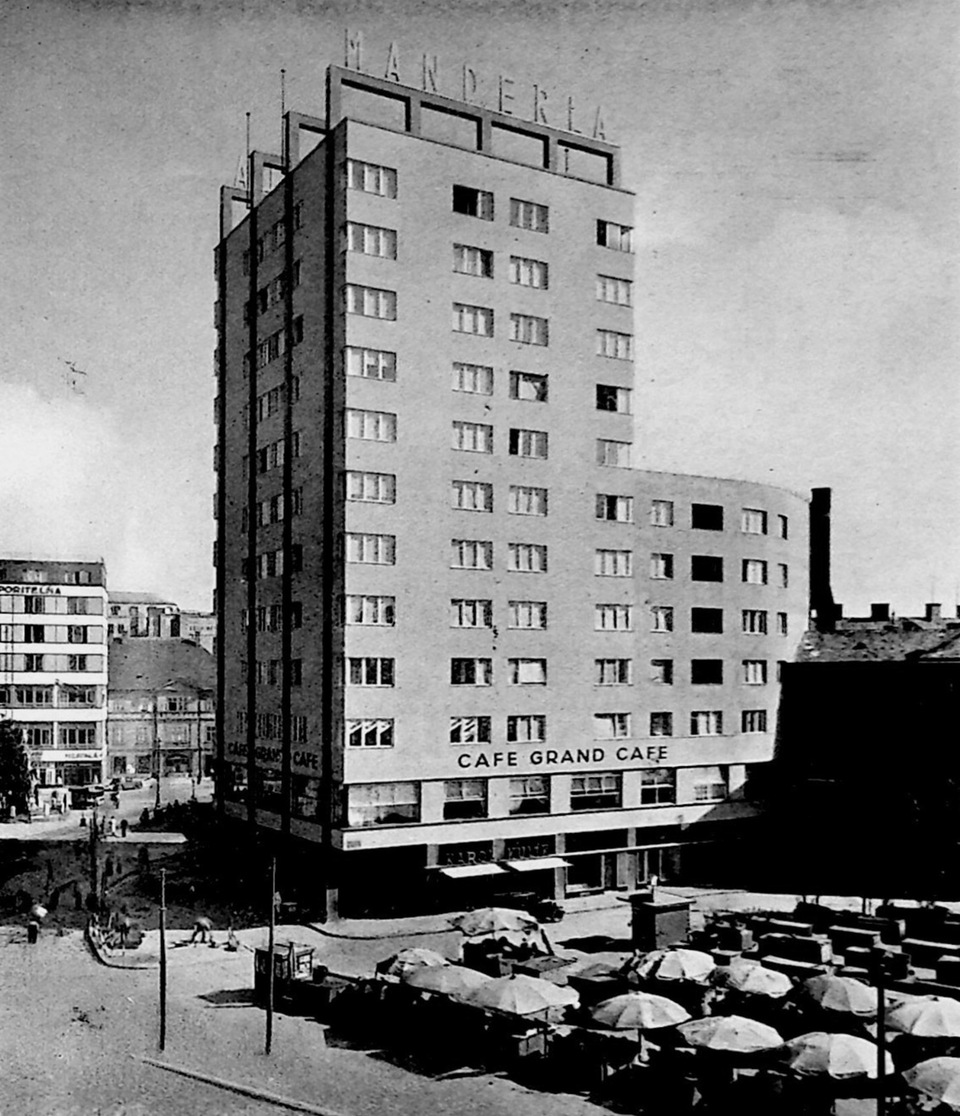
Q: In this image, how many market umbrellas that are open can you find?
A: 12